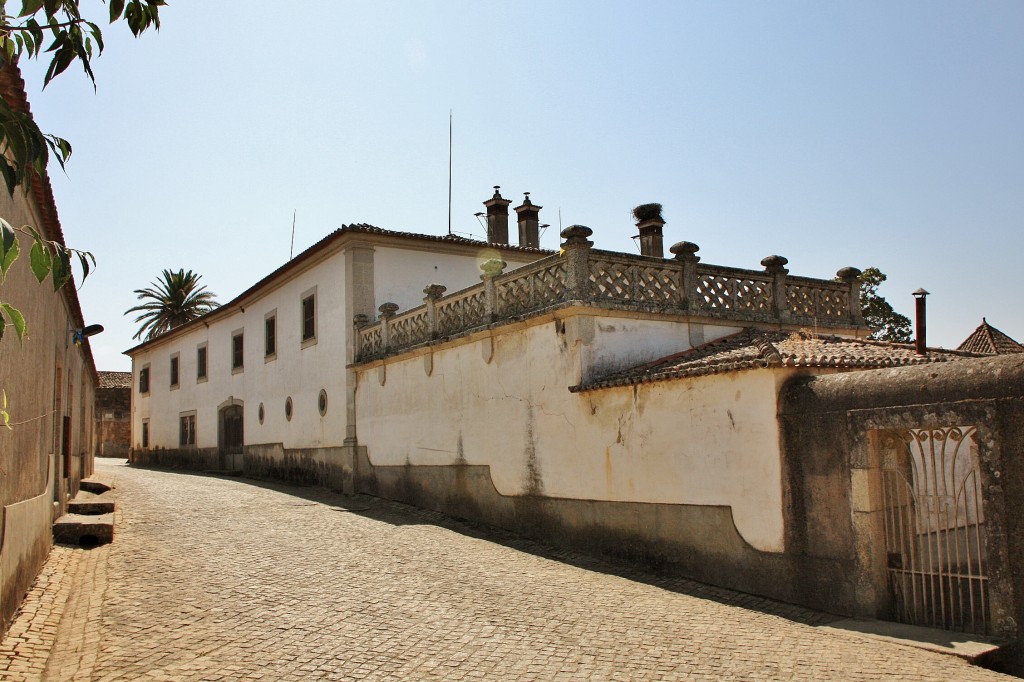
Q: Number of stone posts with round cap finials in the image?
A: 8